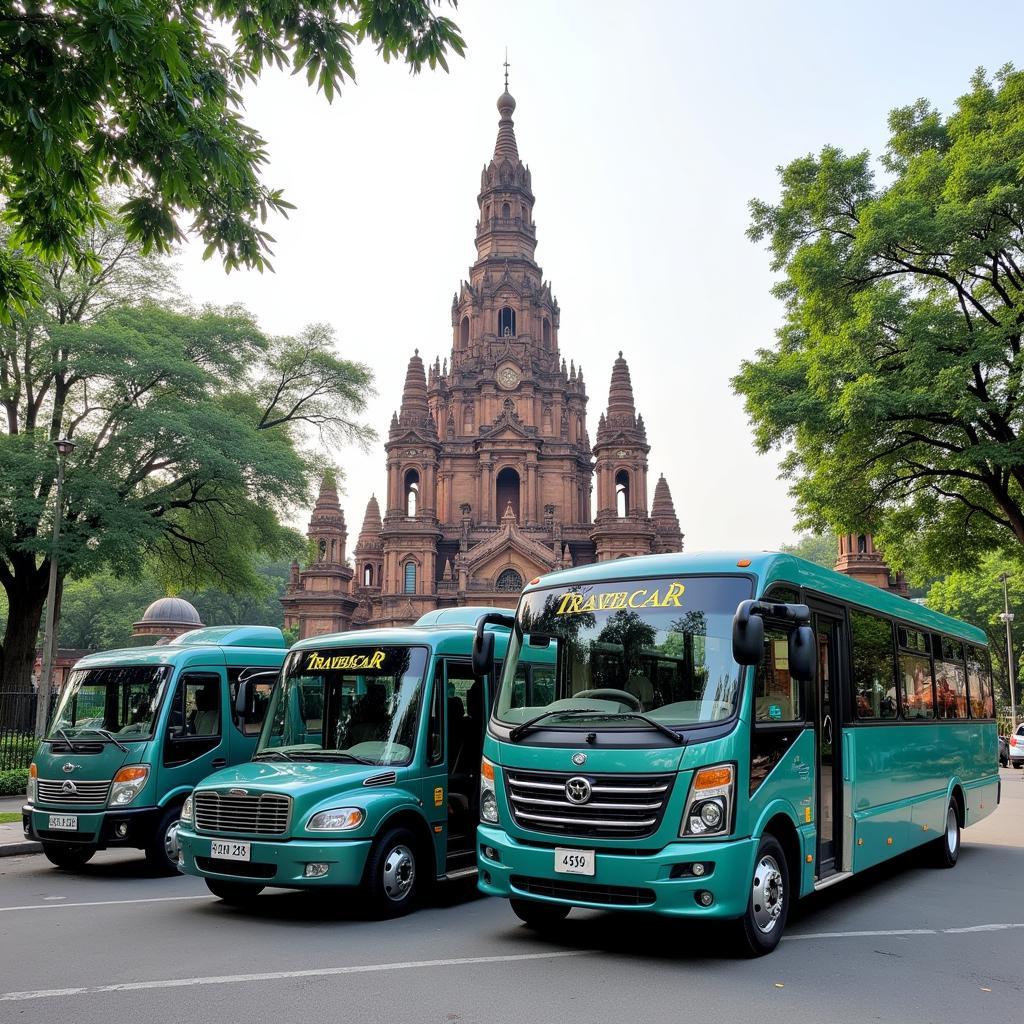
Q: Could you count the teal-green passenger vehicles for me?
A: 3